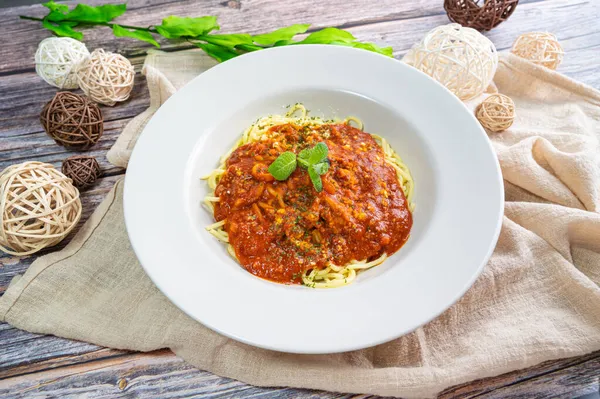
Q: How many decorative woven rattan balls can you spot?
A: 9